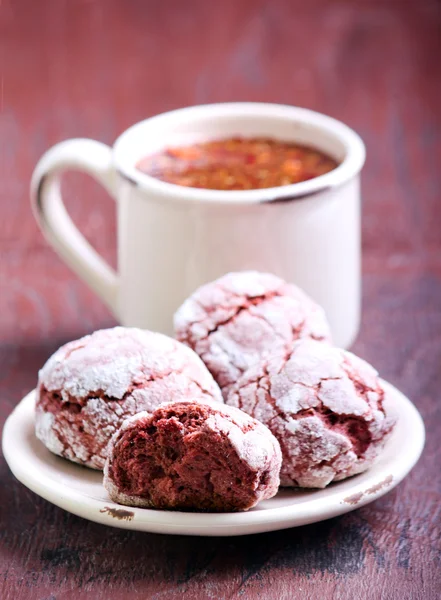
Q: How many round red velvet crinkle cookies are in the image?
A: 4